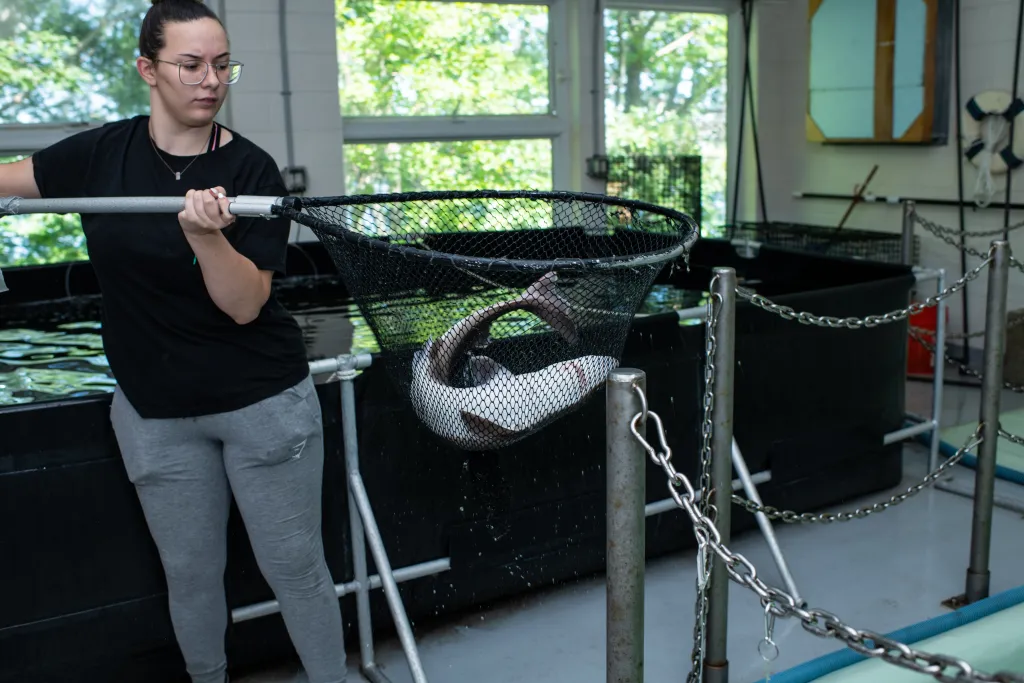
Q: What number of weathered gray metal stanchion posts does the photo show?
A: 4